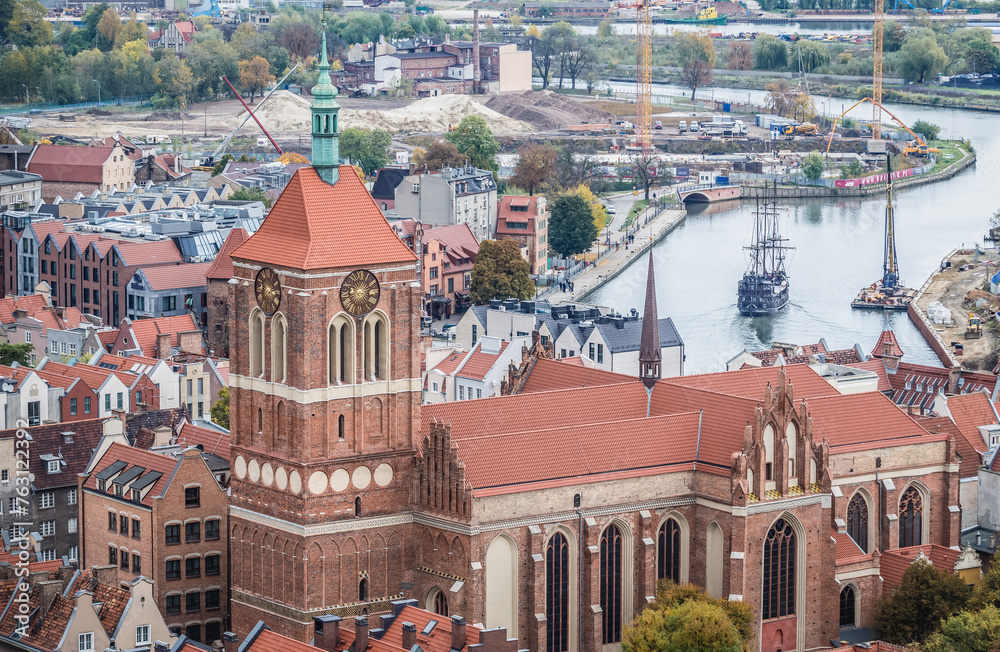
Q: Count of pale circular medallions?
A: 9